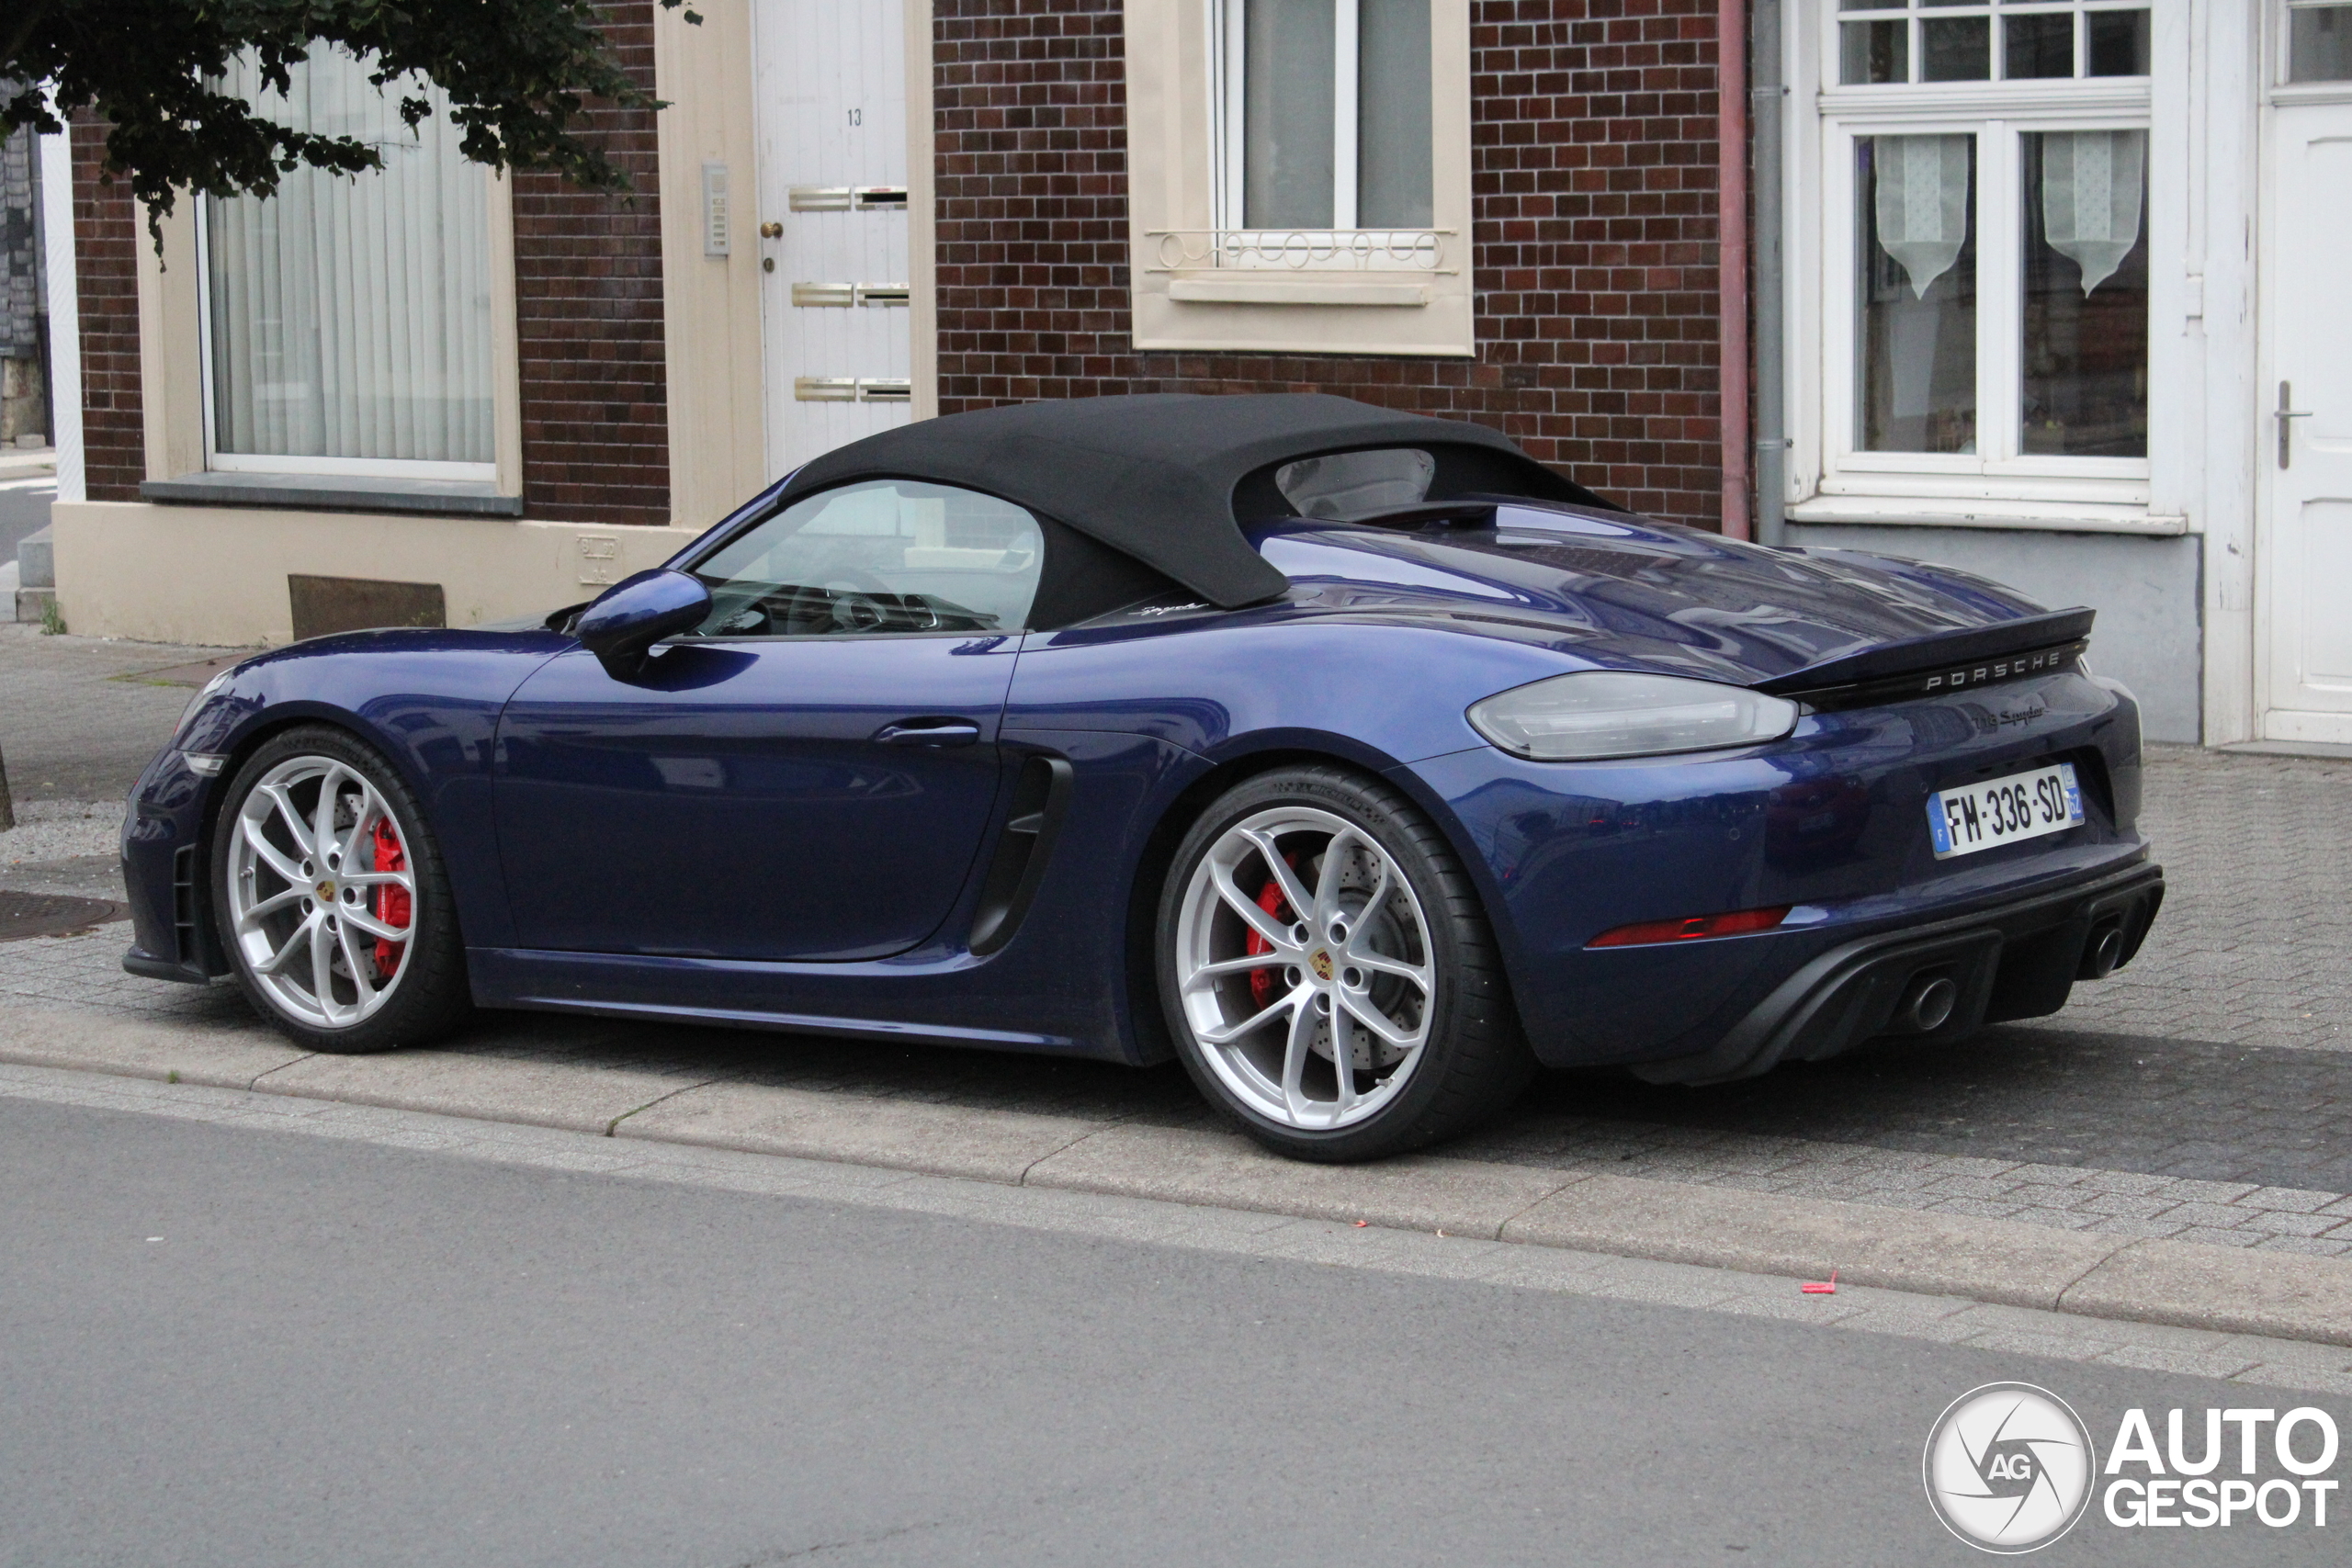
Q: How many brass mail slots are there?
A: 6